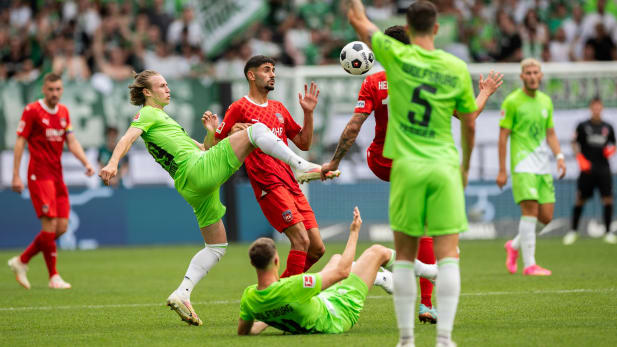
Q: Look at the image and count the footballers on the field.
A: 8